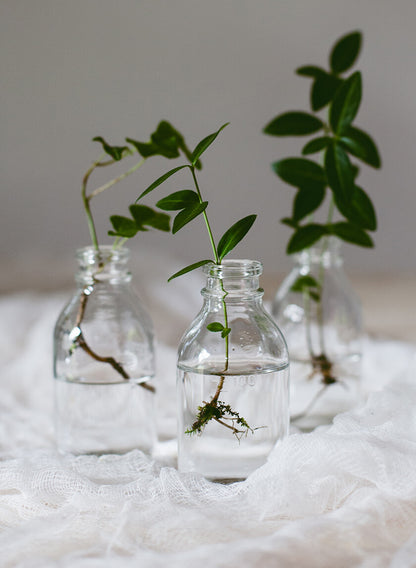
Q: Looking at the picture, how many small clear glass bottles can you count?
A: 3